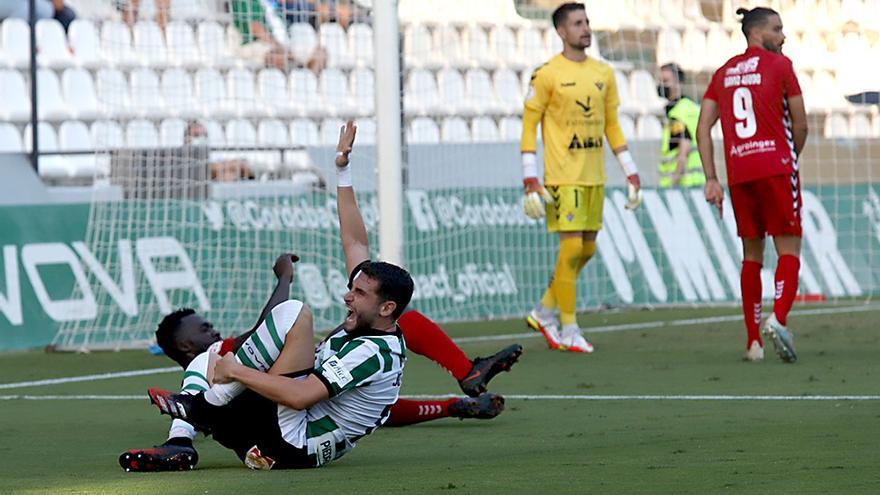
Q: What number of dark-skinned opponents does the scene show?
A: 1